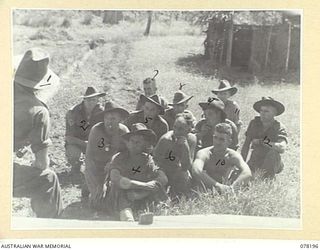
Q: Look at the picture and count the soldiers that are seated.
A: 11